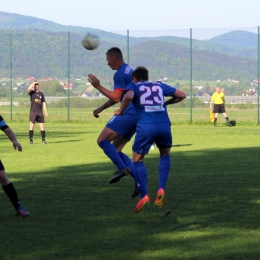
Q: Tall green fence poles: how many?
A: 5